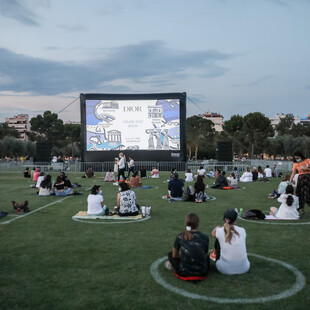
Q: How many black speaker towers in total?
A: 2